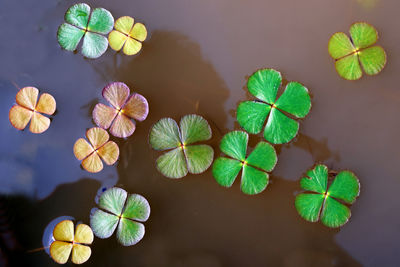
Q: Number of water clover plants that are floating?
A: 12